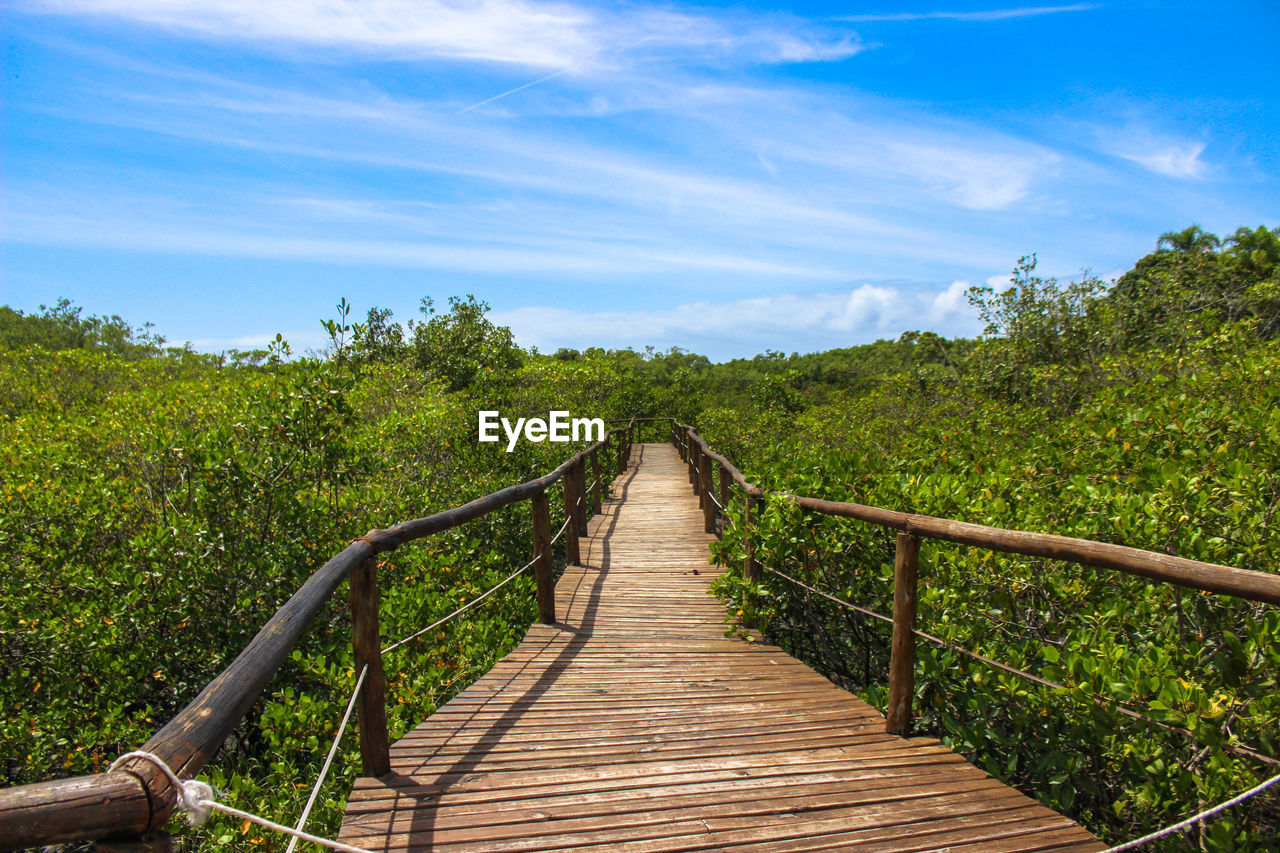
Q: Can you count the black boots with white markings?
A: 0